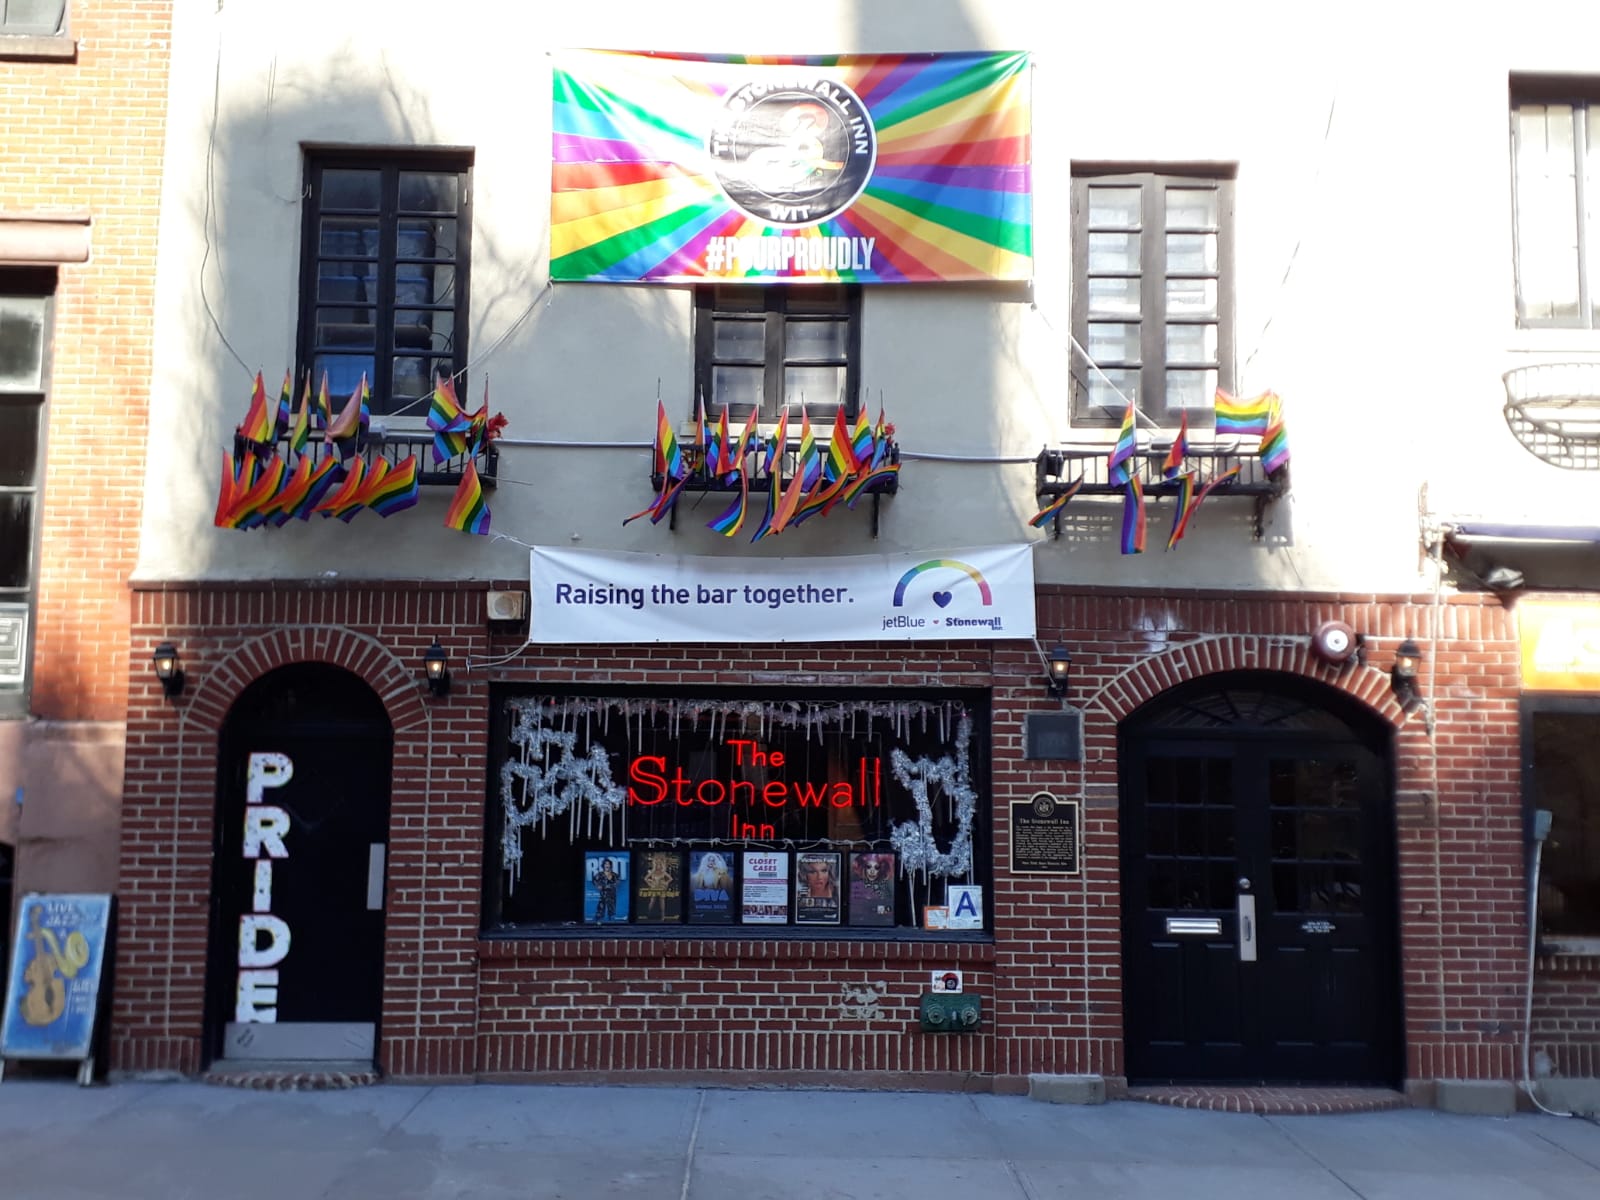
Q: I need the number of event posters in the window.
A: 6